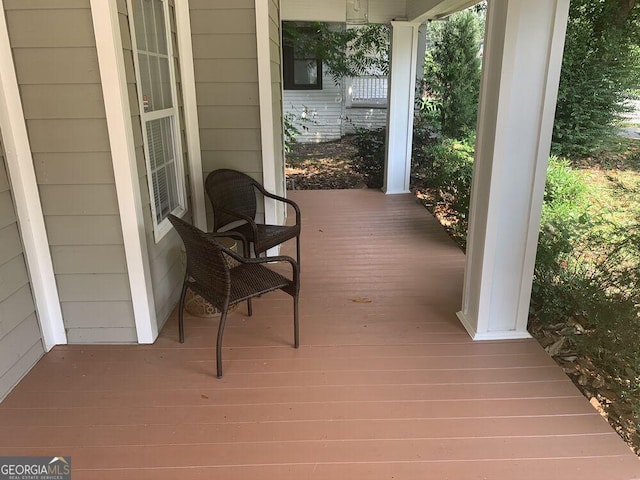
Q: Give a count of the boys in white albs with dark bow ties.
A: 0